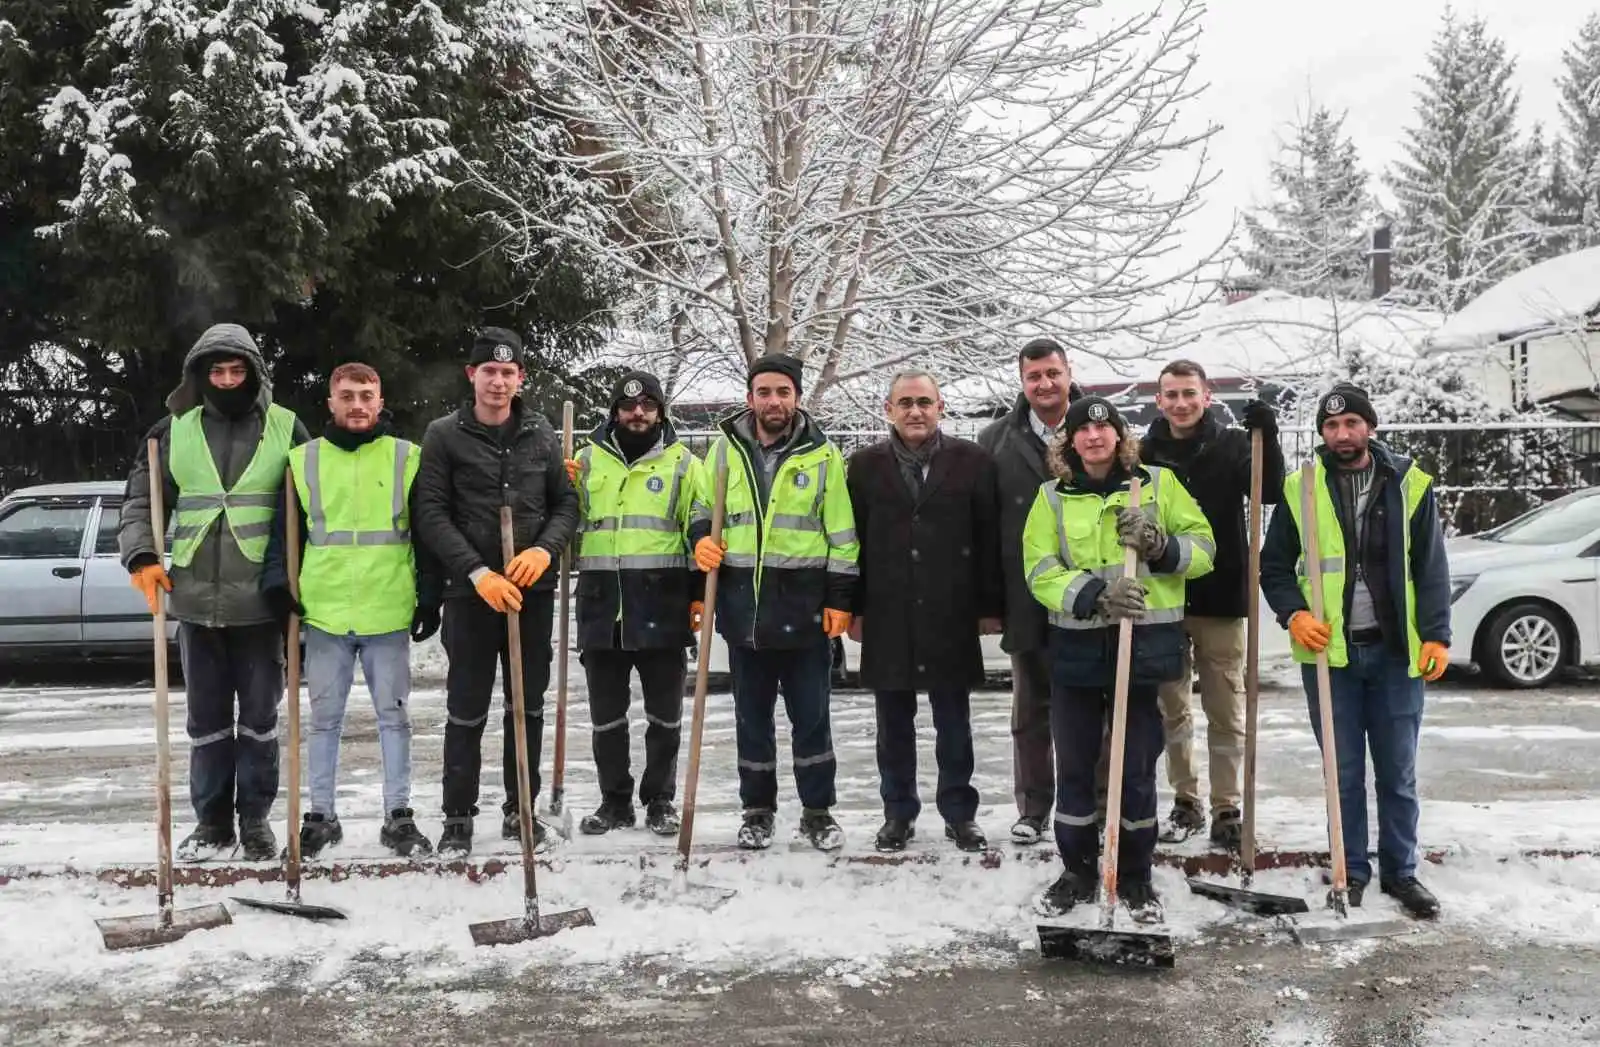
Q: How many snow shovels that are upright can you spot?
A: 8